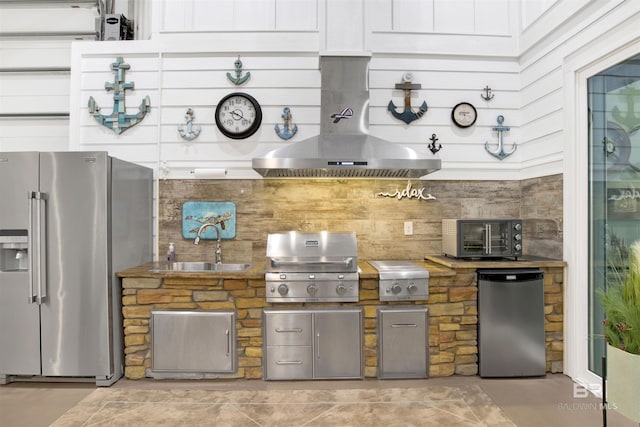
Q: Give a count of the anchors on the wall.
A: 8